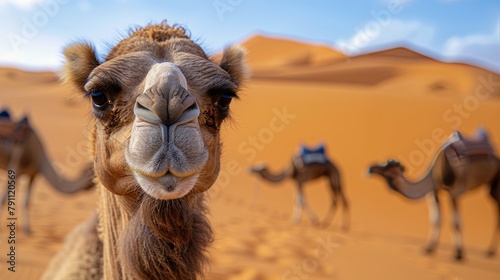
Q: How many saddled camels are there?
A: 3